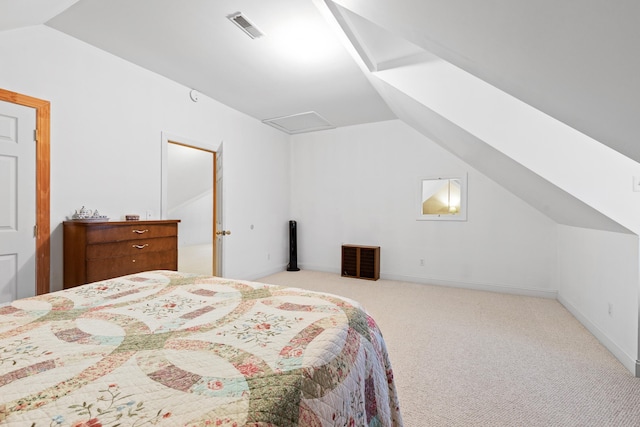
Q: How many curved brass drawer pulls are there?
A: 2